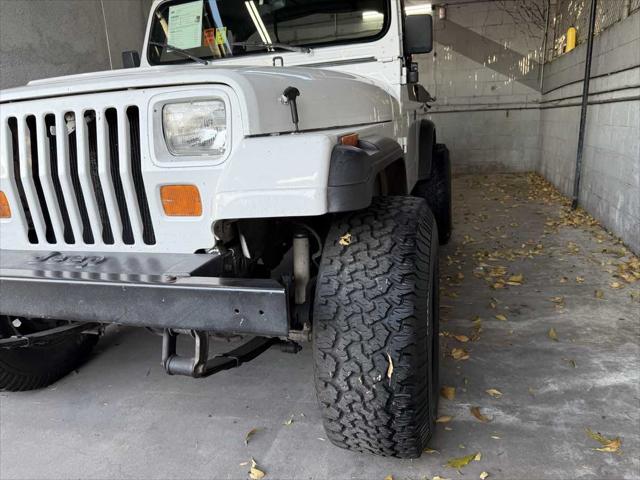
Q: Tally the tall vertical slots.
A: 7